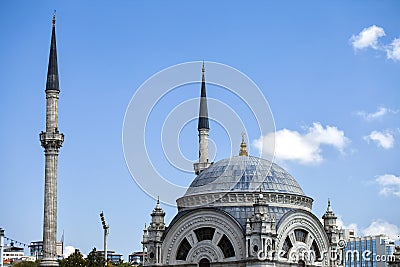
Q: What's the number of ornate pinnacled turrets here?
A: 3